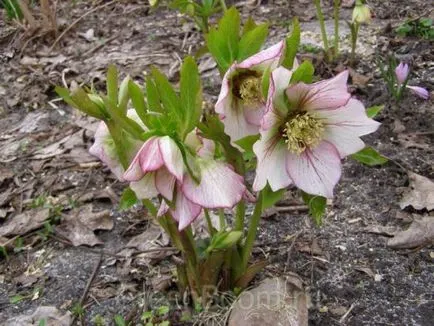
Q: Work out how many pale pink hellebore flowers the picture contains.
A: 5